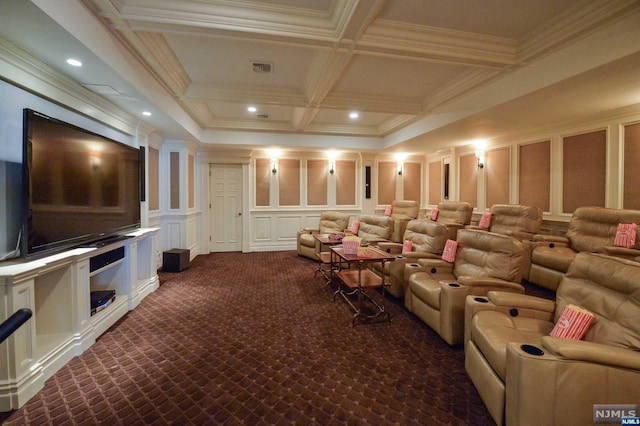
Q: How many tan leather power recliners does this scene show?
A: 9